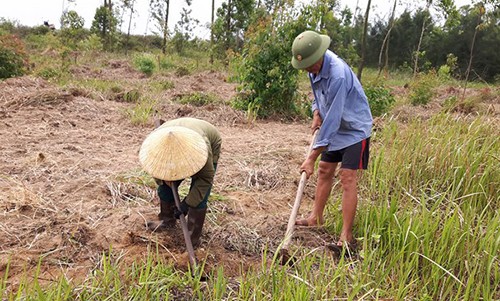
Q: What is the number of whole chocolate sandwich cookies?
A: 0